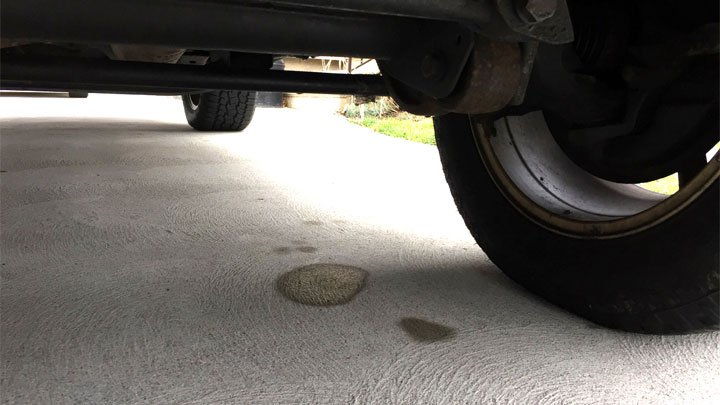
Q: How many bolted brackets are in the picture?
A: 2